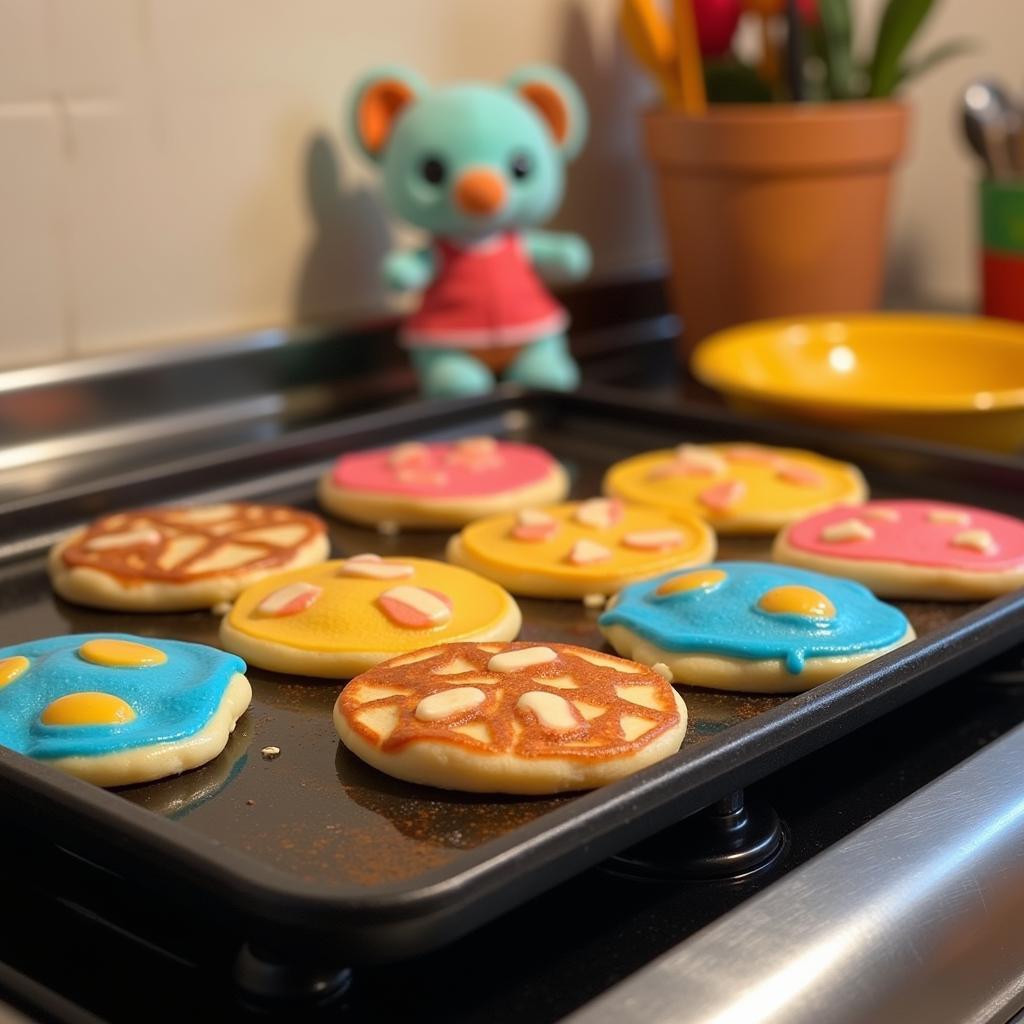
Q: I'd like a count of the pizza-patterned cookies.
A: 2